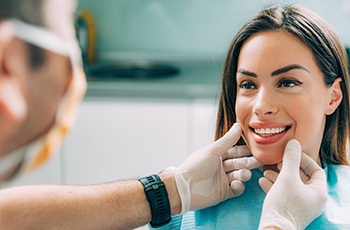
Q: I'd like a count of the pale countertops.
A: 1